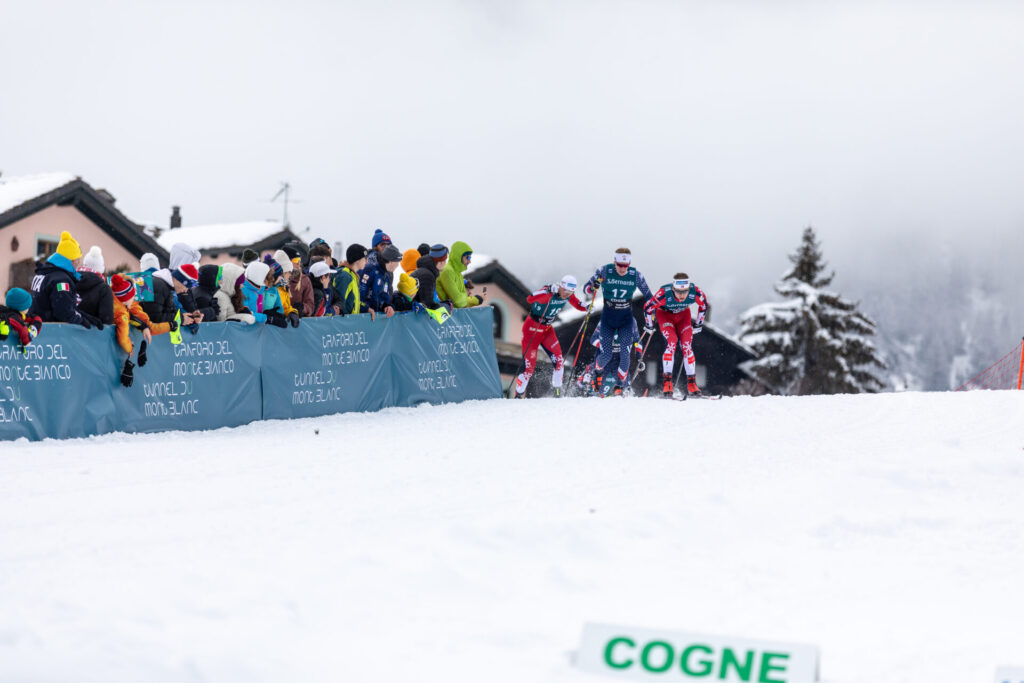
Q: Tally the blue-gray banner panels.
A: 4